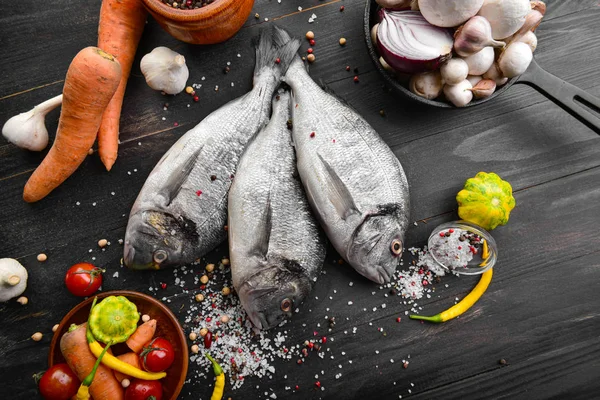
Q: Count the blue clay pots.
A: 0